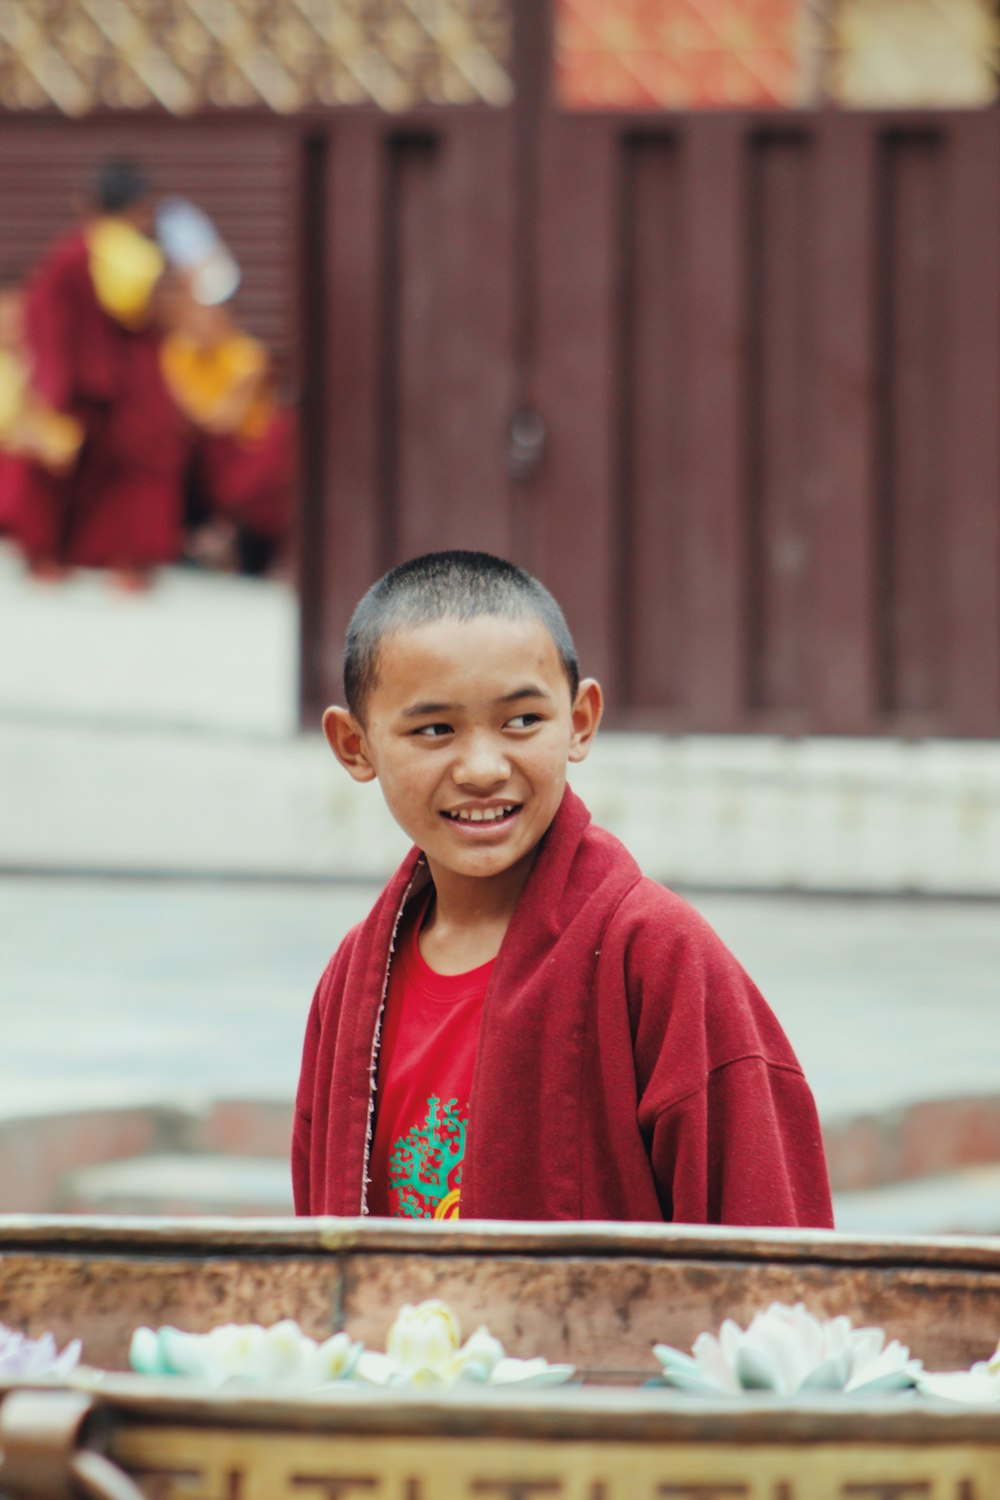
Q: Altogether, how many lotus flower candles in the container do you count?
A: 5